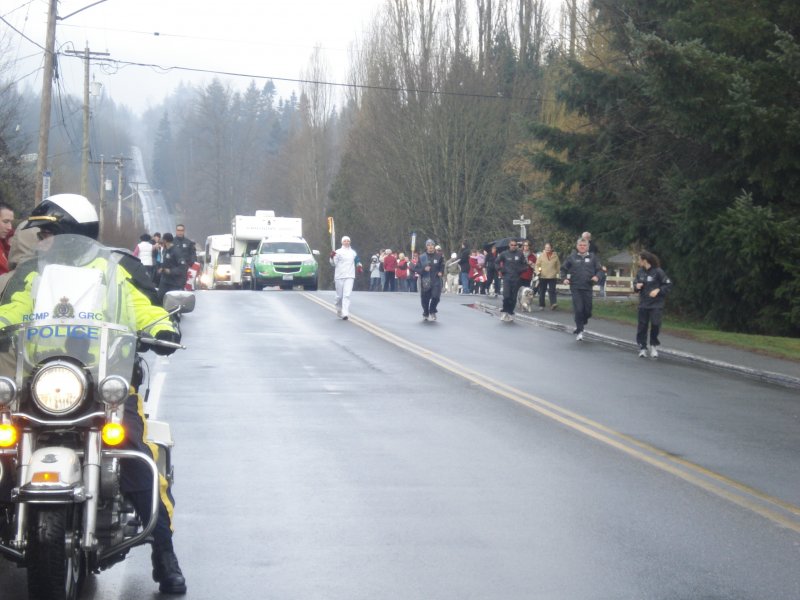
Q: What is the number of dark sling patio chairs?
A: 0